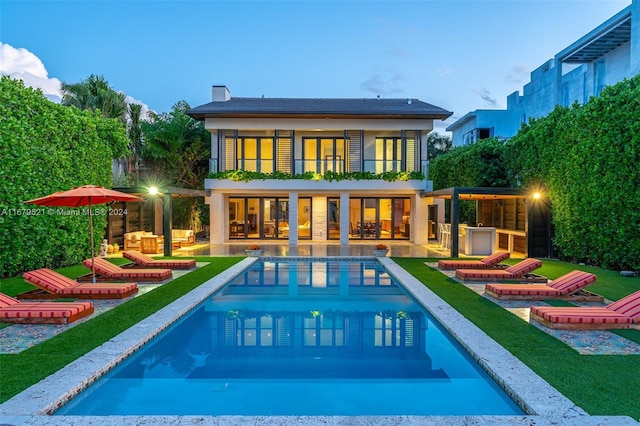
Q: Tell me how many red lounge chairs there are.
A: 8